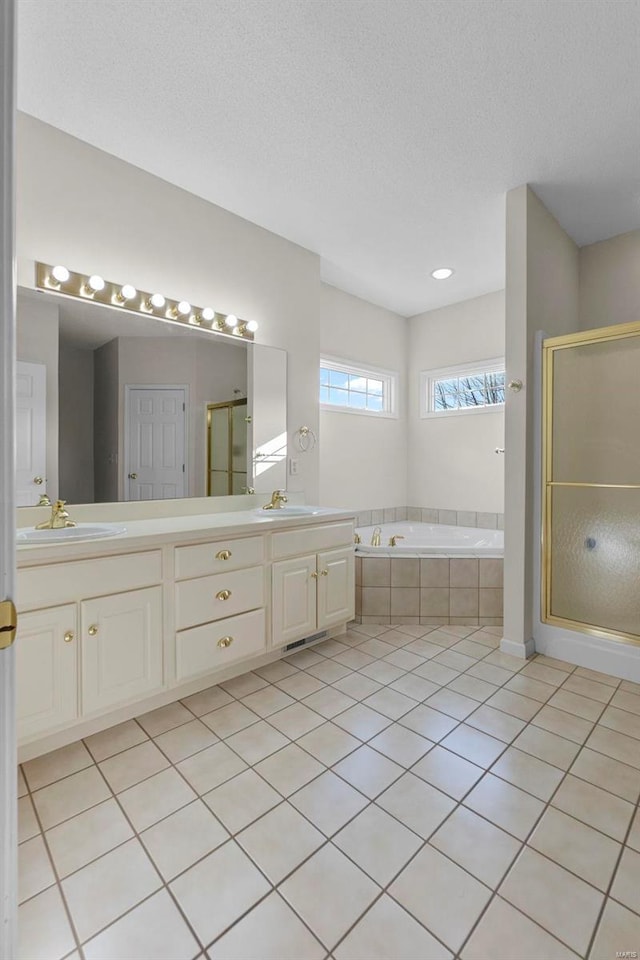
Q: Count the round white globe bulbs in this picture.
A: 8